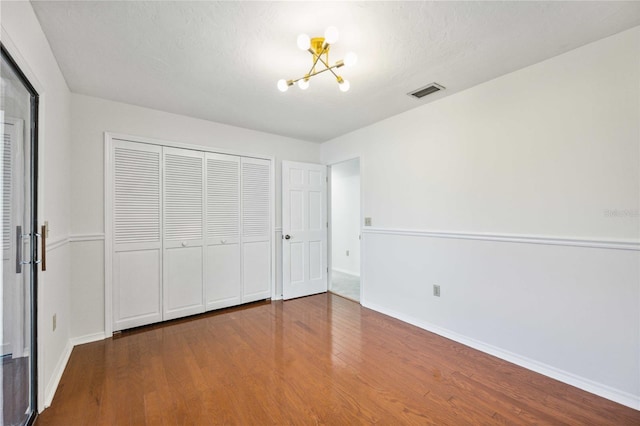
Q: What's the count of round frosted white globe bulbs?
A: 6